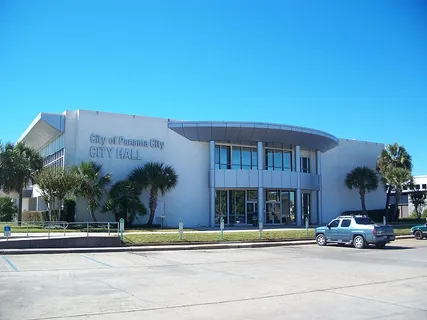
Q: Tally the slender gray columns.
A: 4